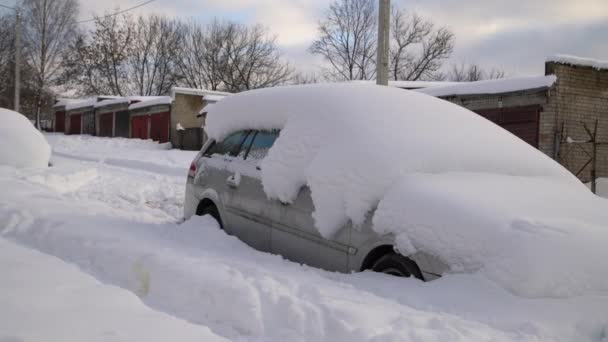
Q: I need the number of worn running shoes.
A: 0